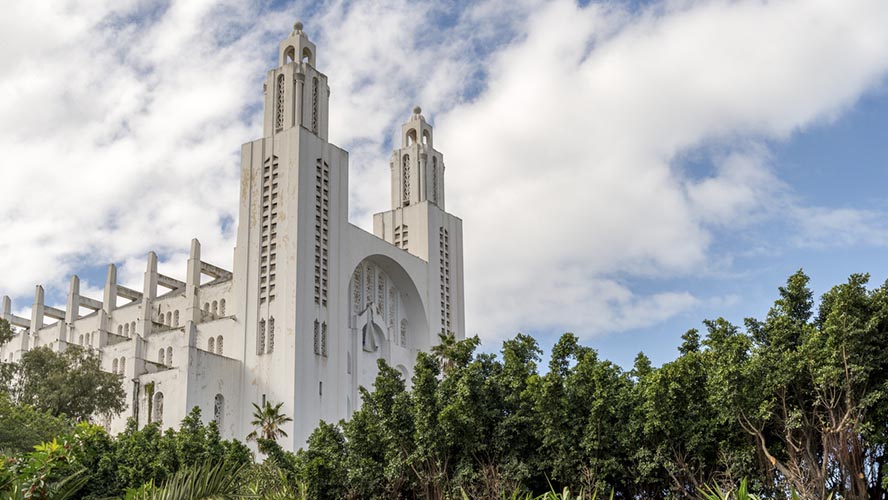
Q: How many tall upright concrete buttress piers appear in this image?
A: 6